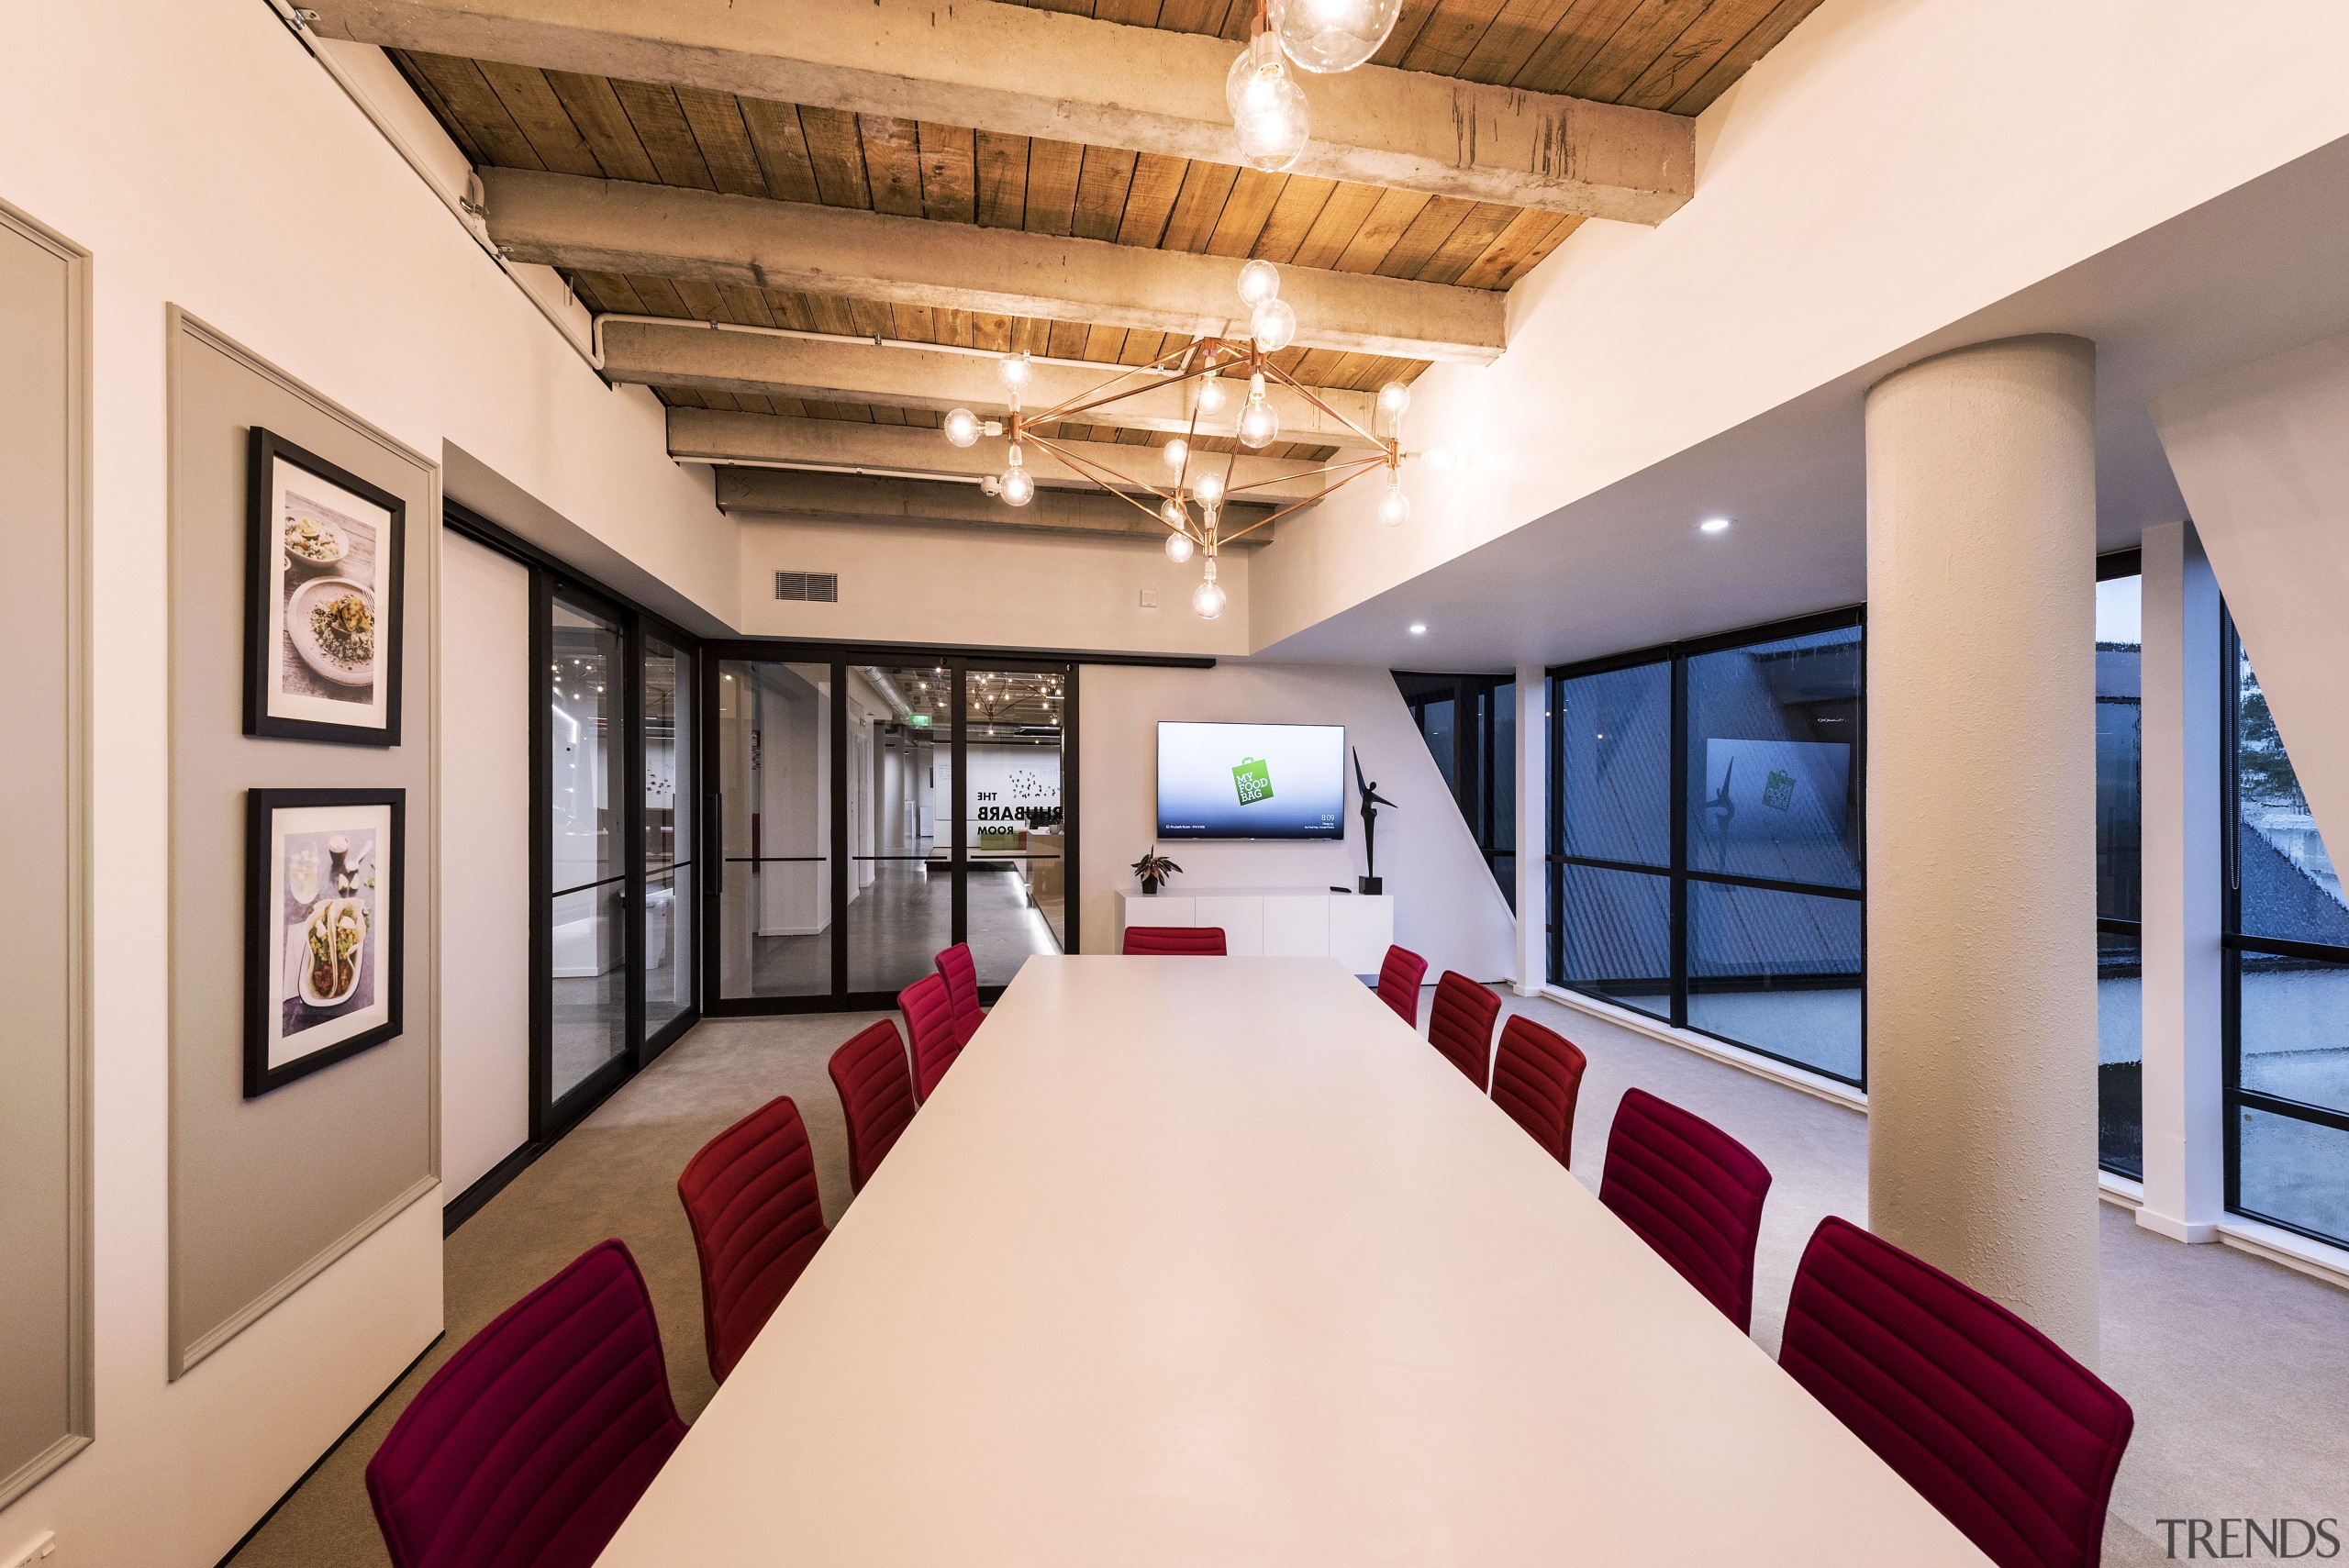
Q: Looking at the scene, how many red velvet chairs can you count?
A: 11